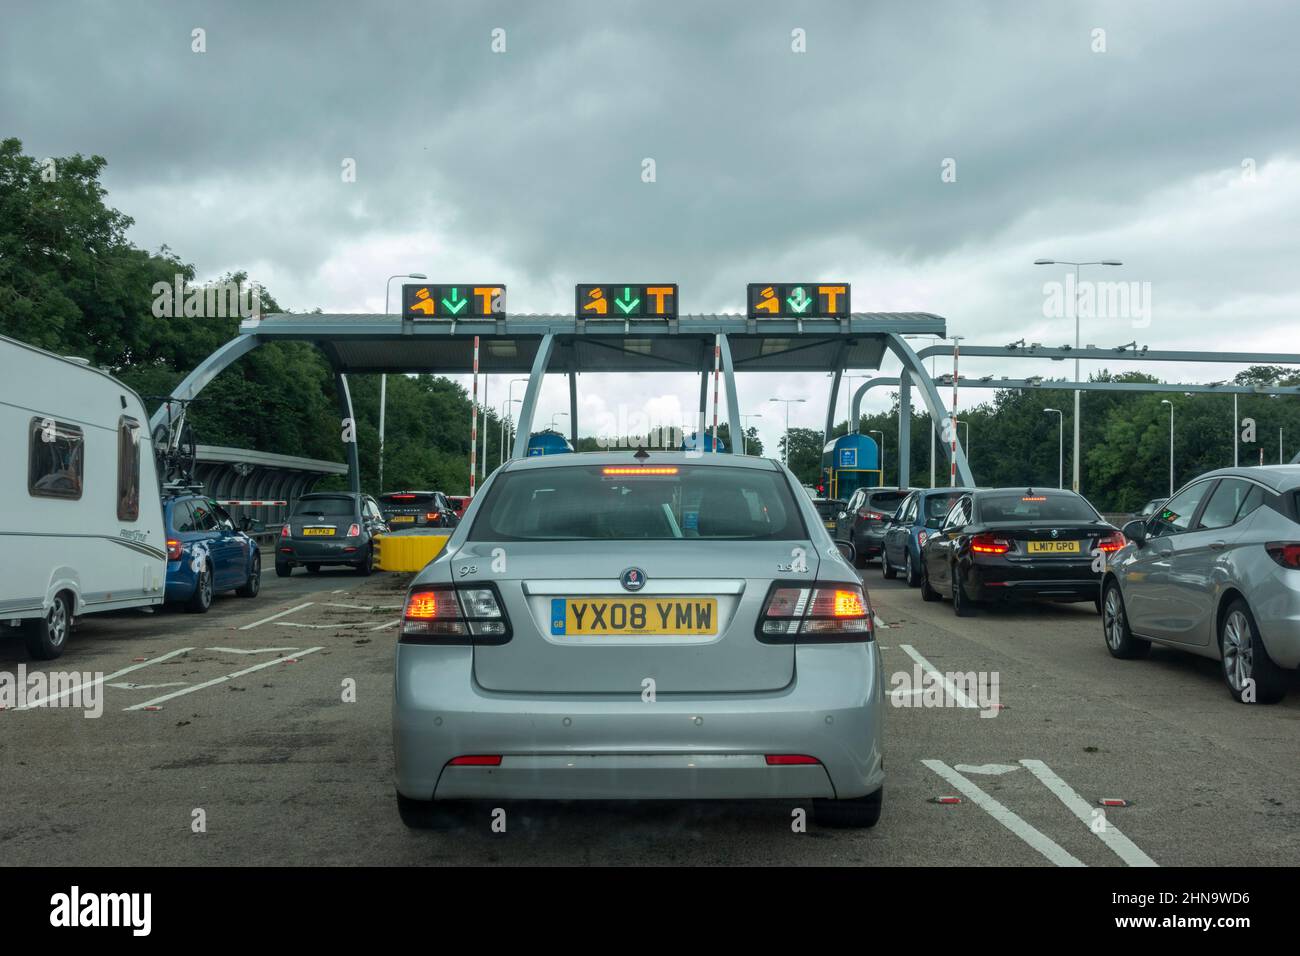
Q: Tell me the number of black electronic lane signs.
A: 3